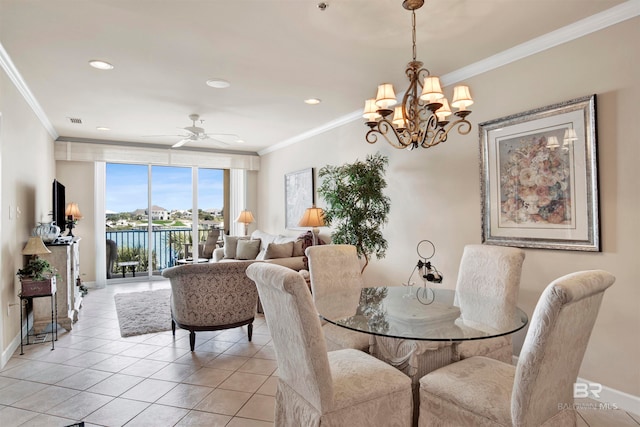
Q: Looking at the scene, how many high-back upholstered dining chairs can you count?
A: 4